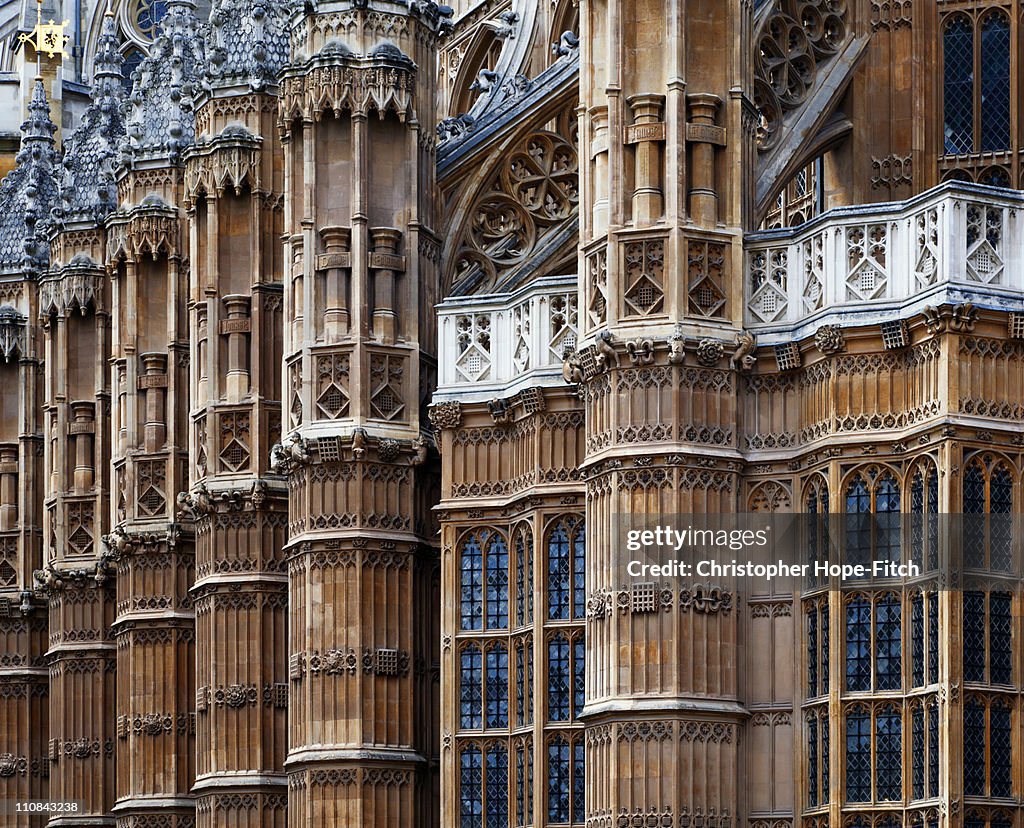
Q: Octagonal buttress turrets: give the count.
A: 6